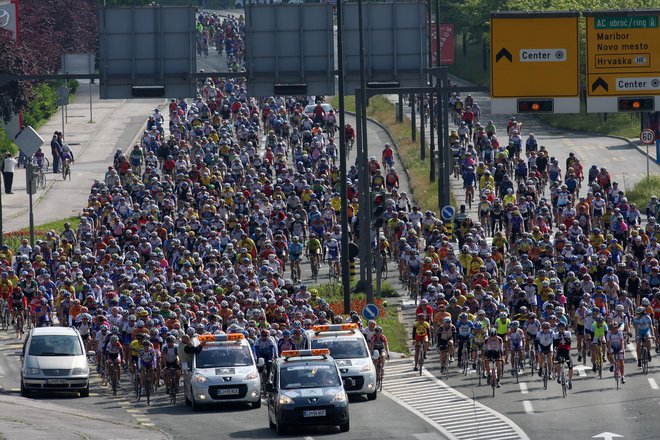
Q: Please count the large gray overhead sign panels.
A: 3